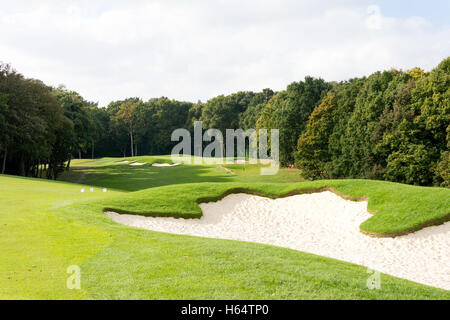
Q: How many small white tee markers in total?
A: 3